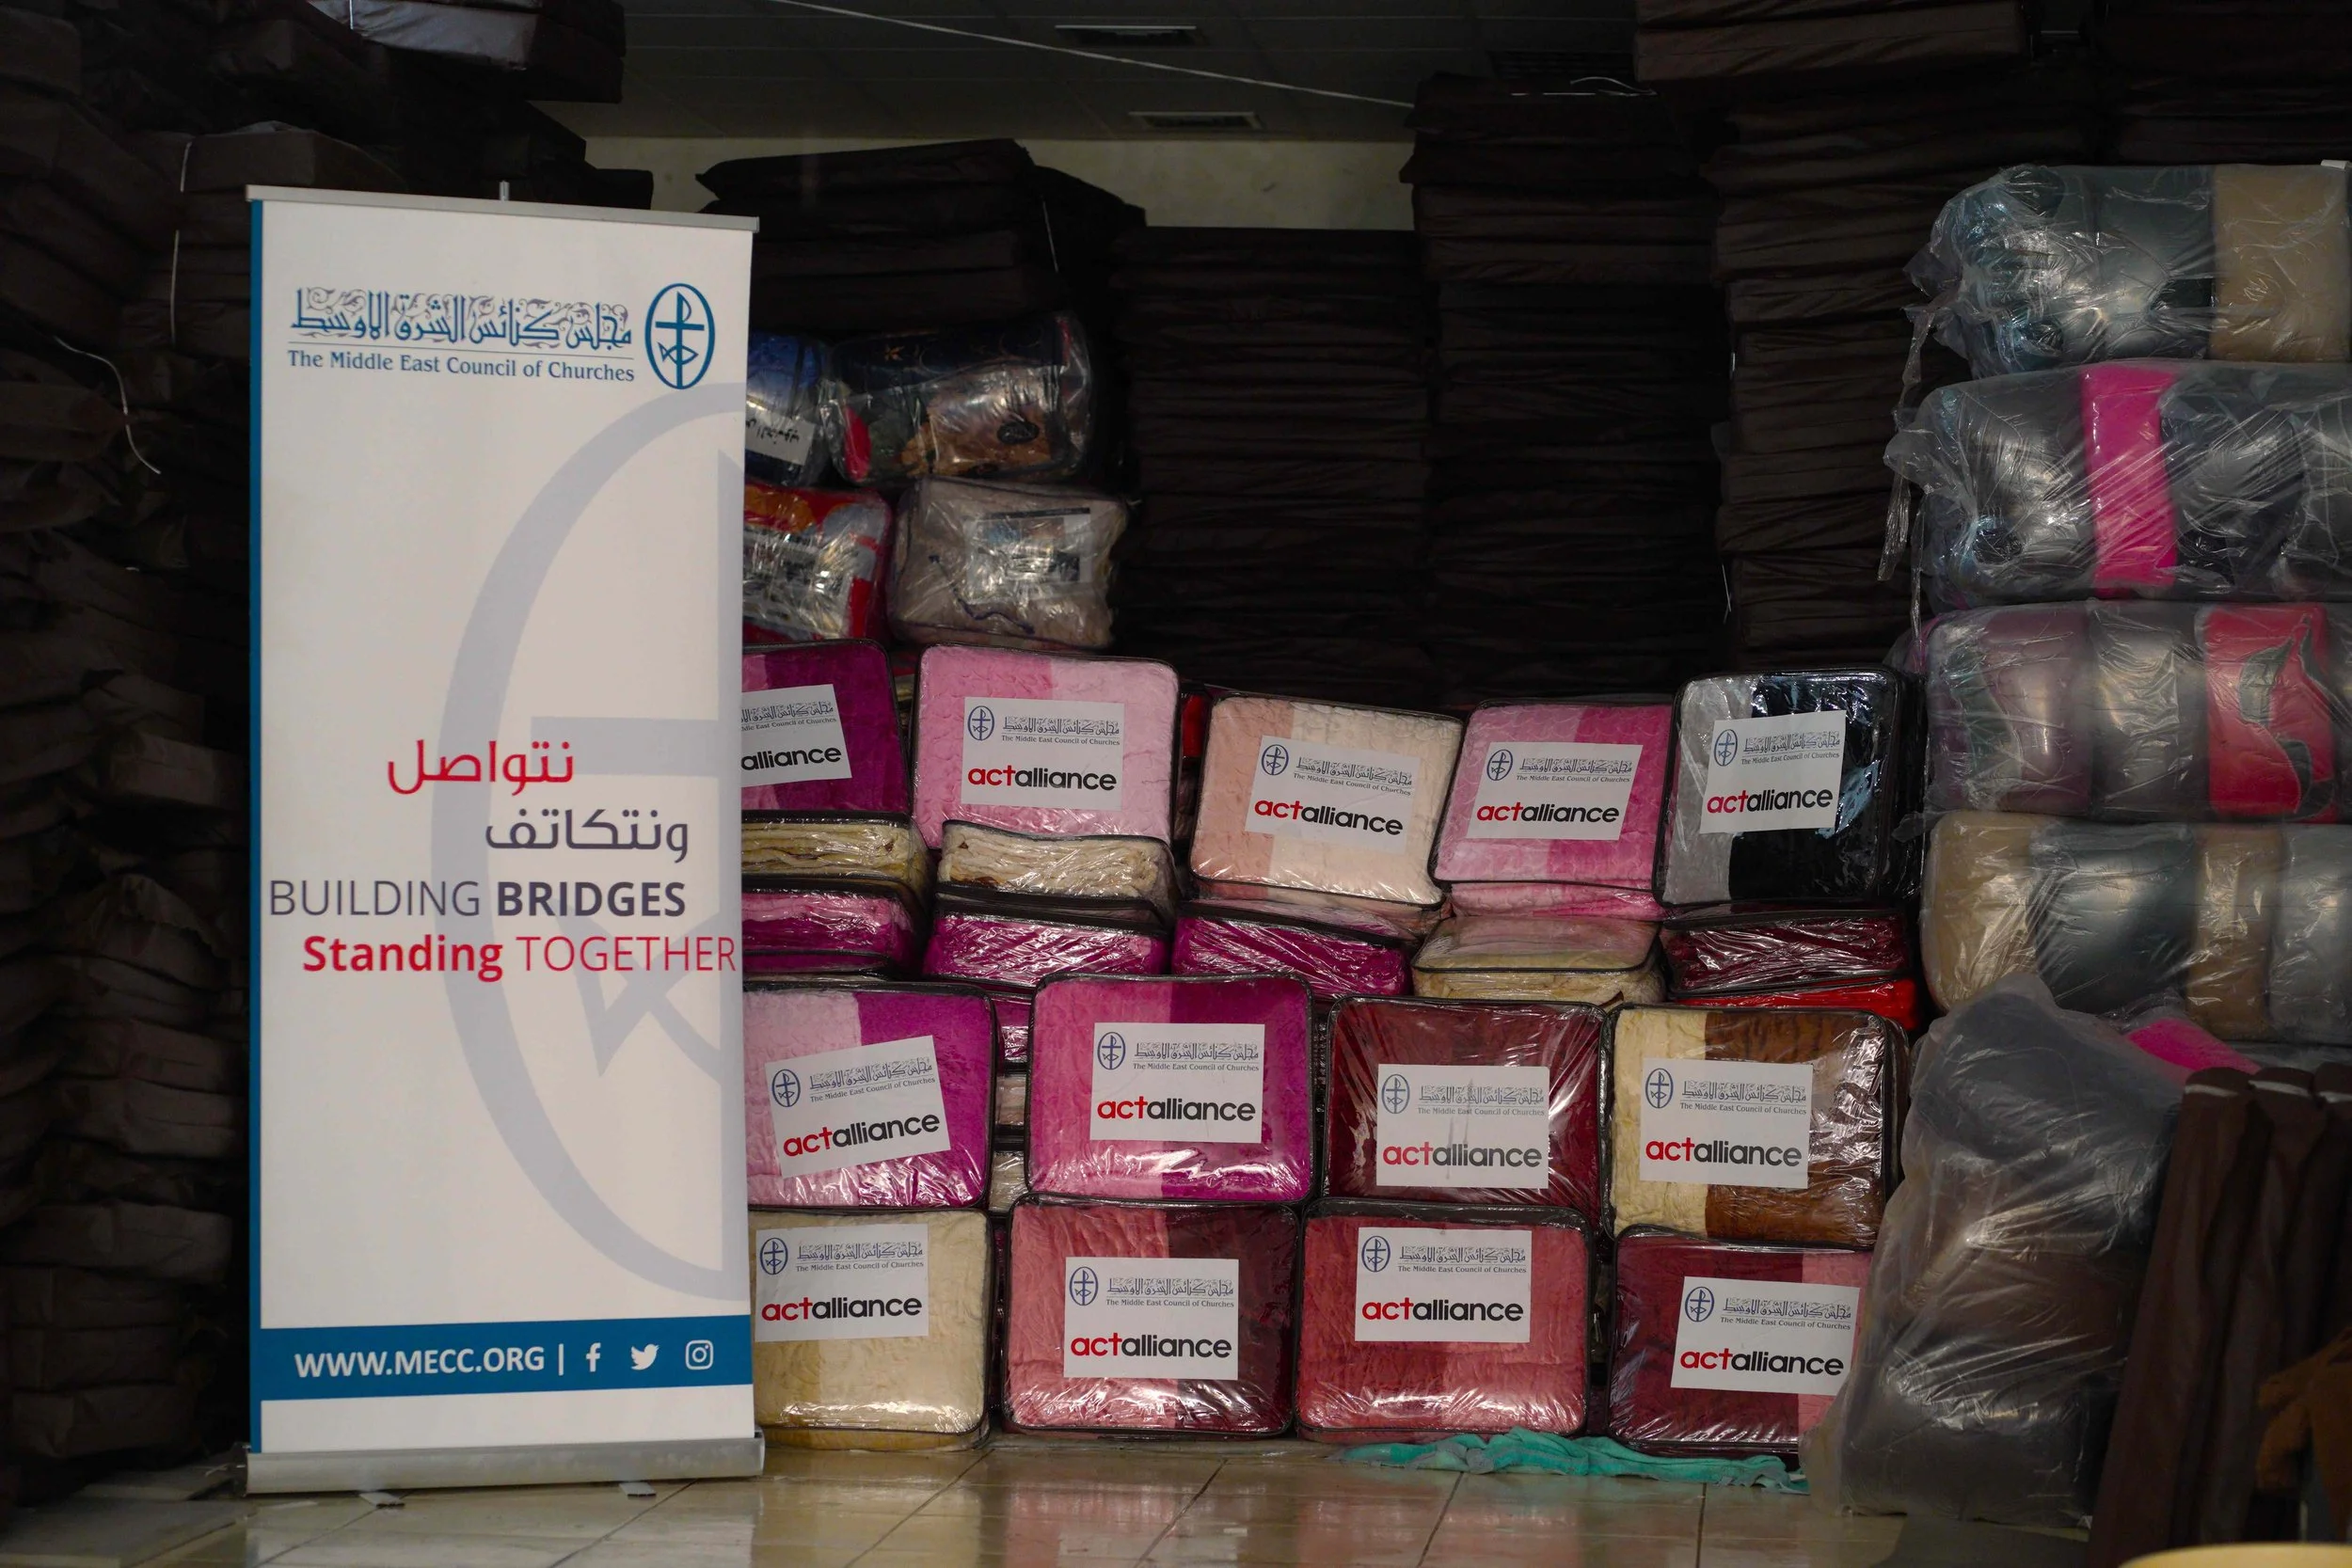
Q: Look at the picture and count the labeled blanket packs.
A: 13